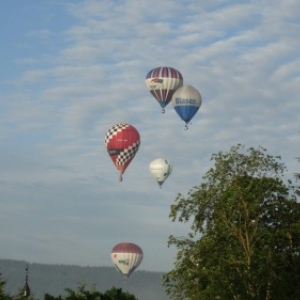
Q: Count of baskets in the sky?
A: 5